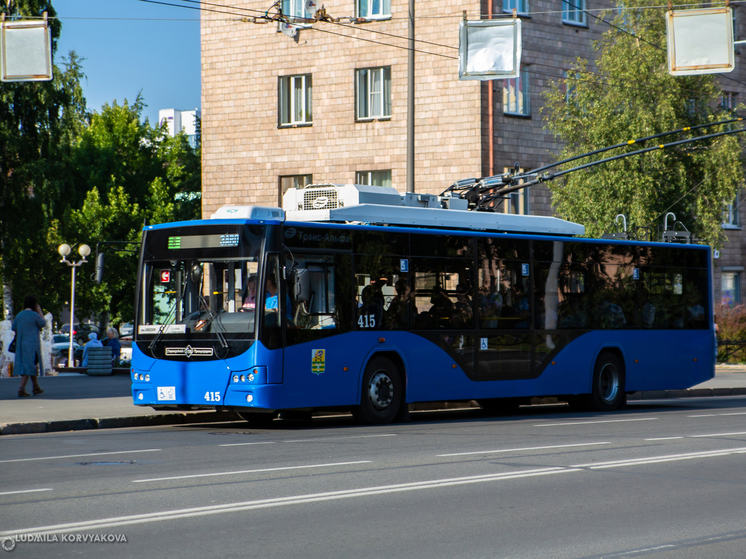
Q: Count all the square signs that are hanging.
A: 3